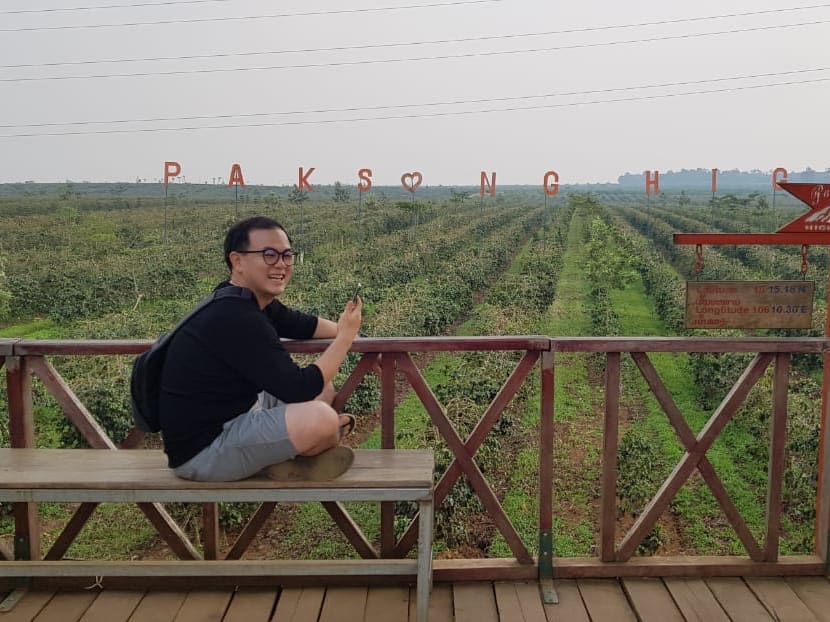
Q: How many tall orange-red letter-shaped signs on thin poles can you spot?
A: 10